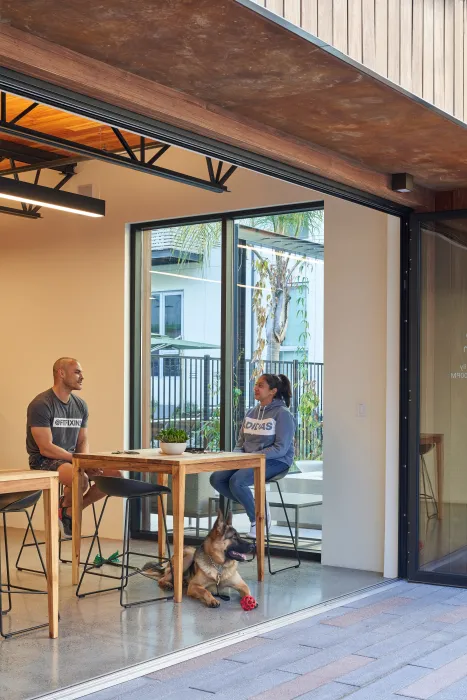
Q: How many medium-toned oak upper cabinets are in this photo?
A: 0